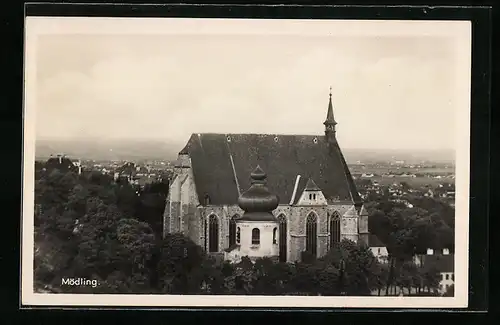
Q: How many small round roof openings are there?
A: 3